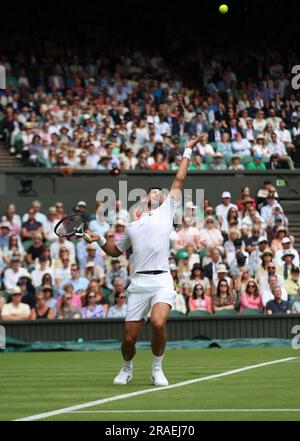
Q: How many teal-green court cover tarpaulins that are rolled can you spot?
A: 1